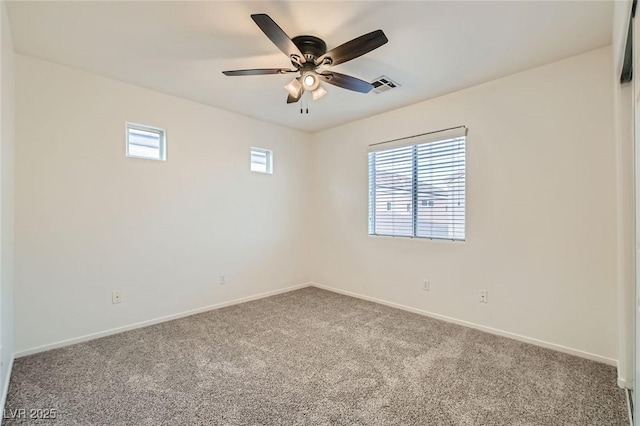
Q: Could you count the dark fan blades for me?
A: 5